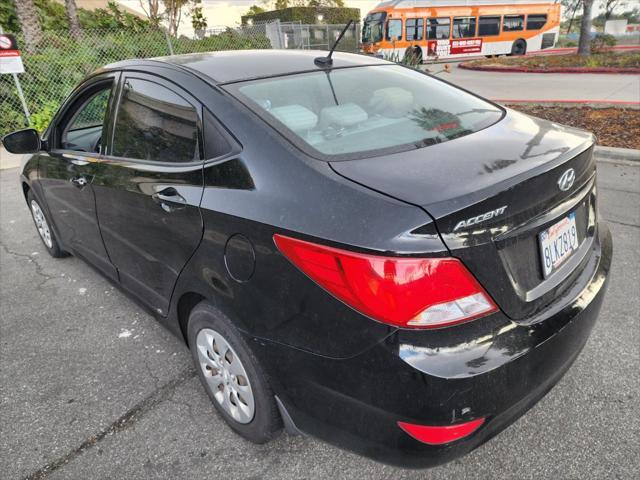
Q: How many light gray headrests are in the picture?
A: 3